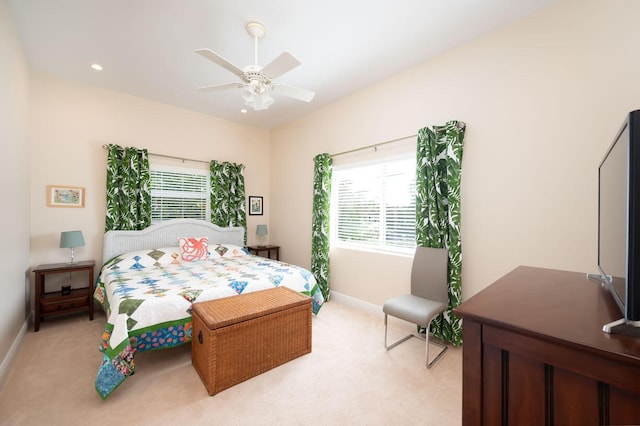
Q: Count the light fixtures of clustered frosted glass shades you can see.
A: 1